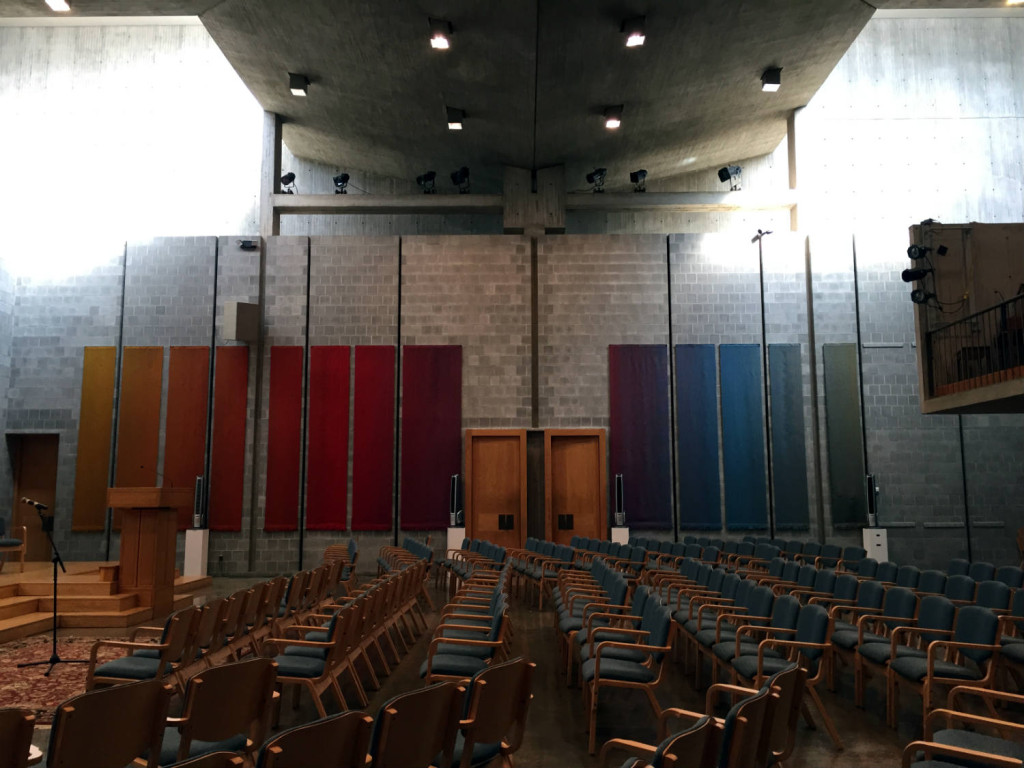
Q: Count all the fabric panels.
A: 13